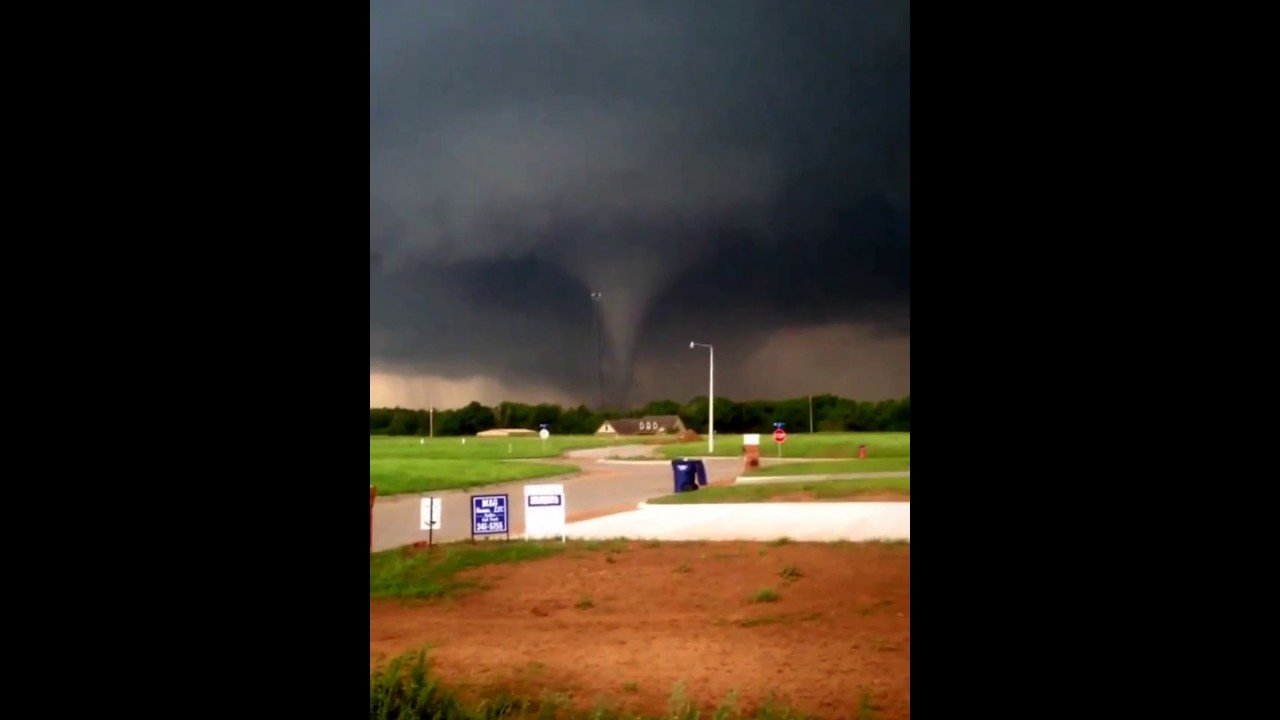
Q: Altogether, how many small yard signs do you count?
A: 3